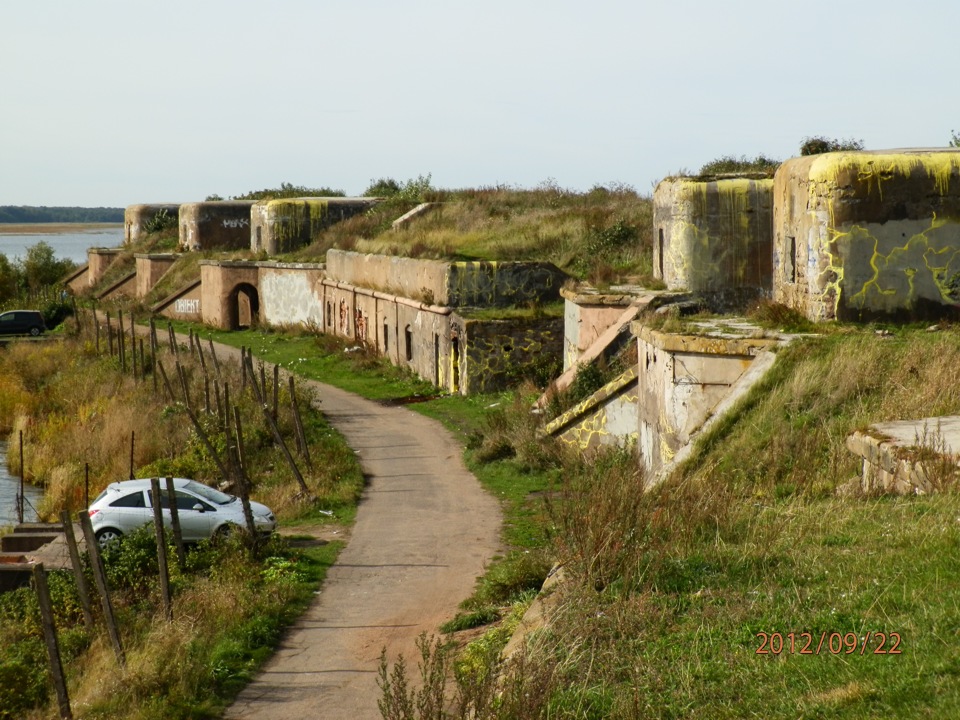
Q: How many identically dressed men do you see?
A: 0